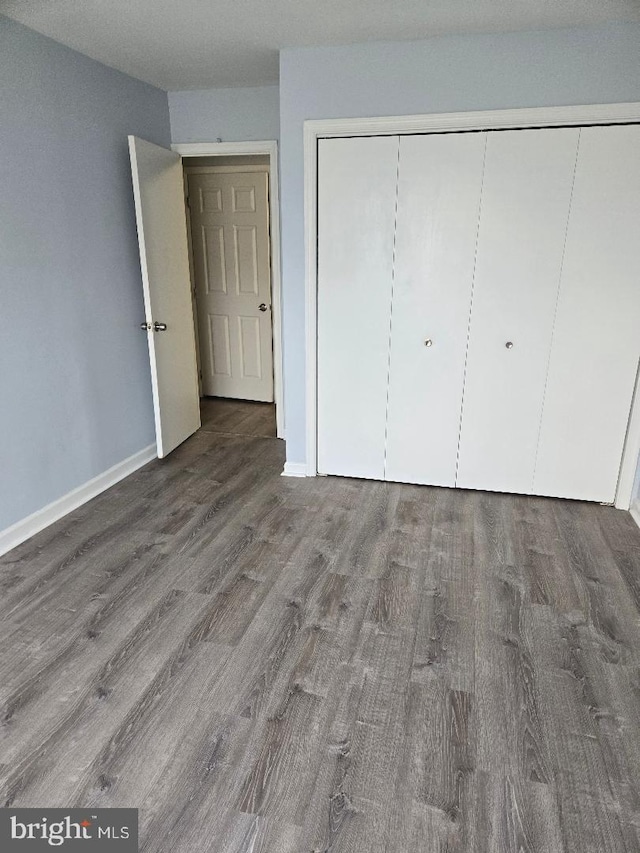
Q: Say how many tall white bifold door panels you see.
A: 4